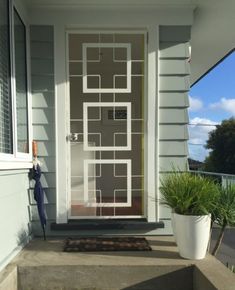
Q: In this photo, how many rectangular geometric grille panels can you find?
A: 3